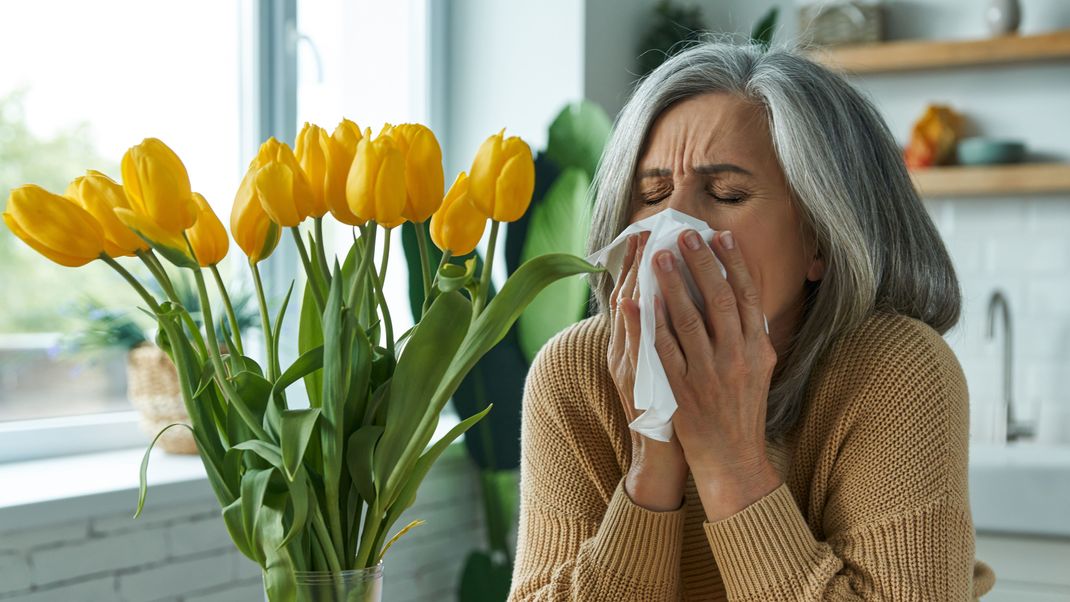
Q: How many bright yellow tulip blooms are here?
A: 12